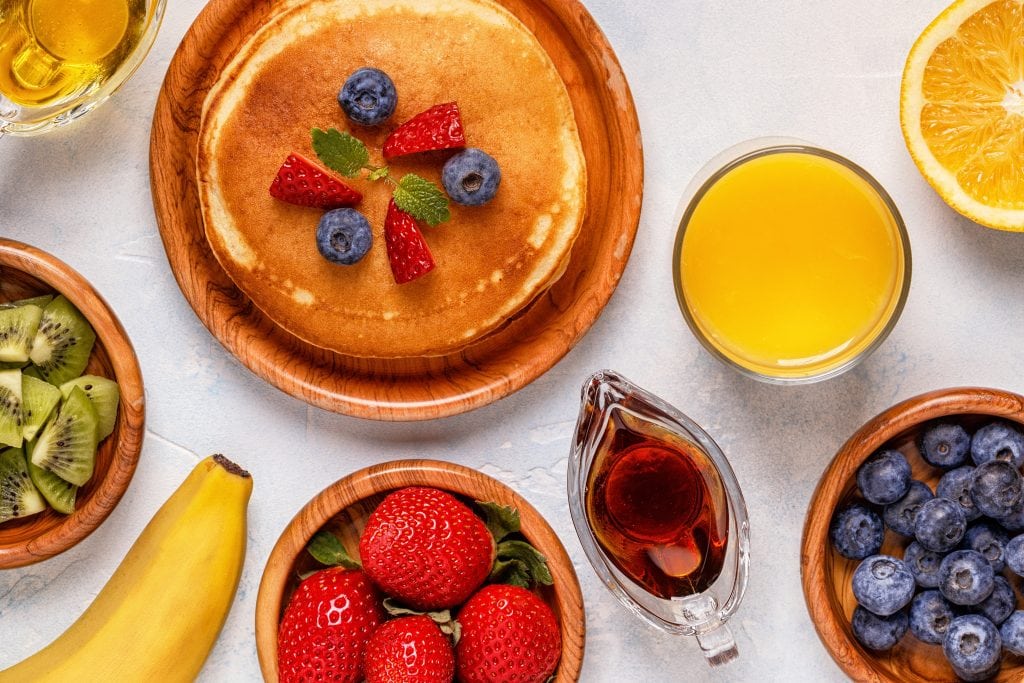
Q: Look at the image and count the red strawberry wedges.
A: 3